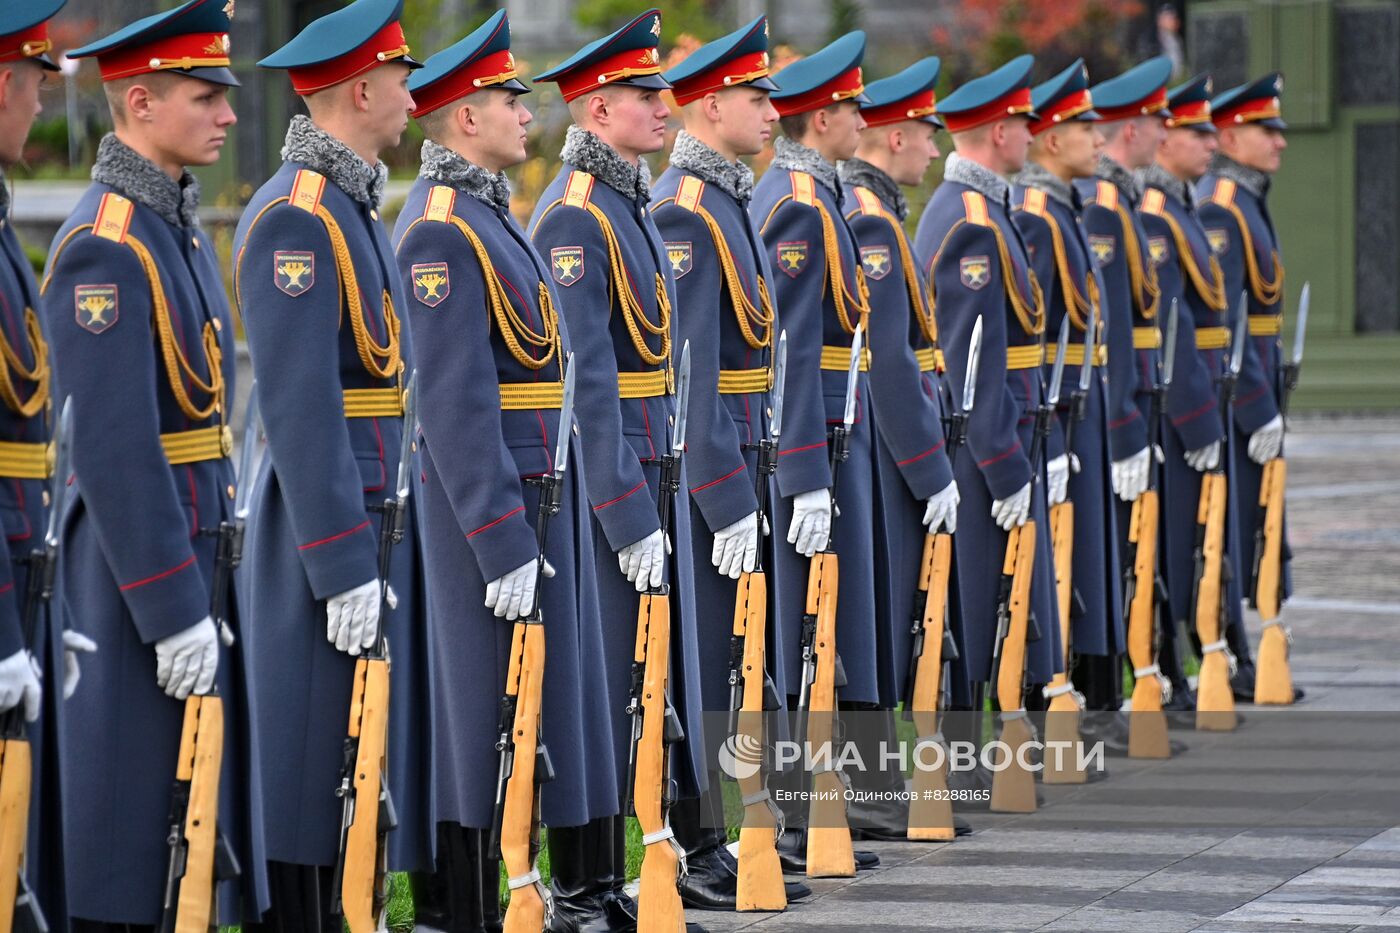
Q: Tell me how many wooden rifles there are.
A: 13